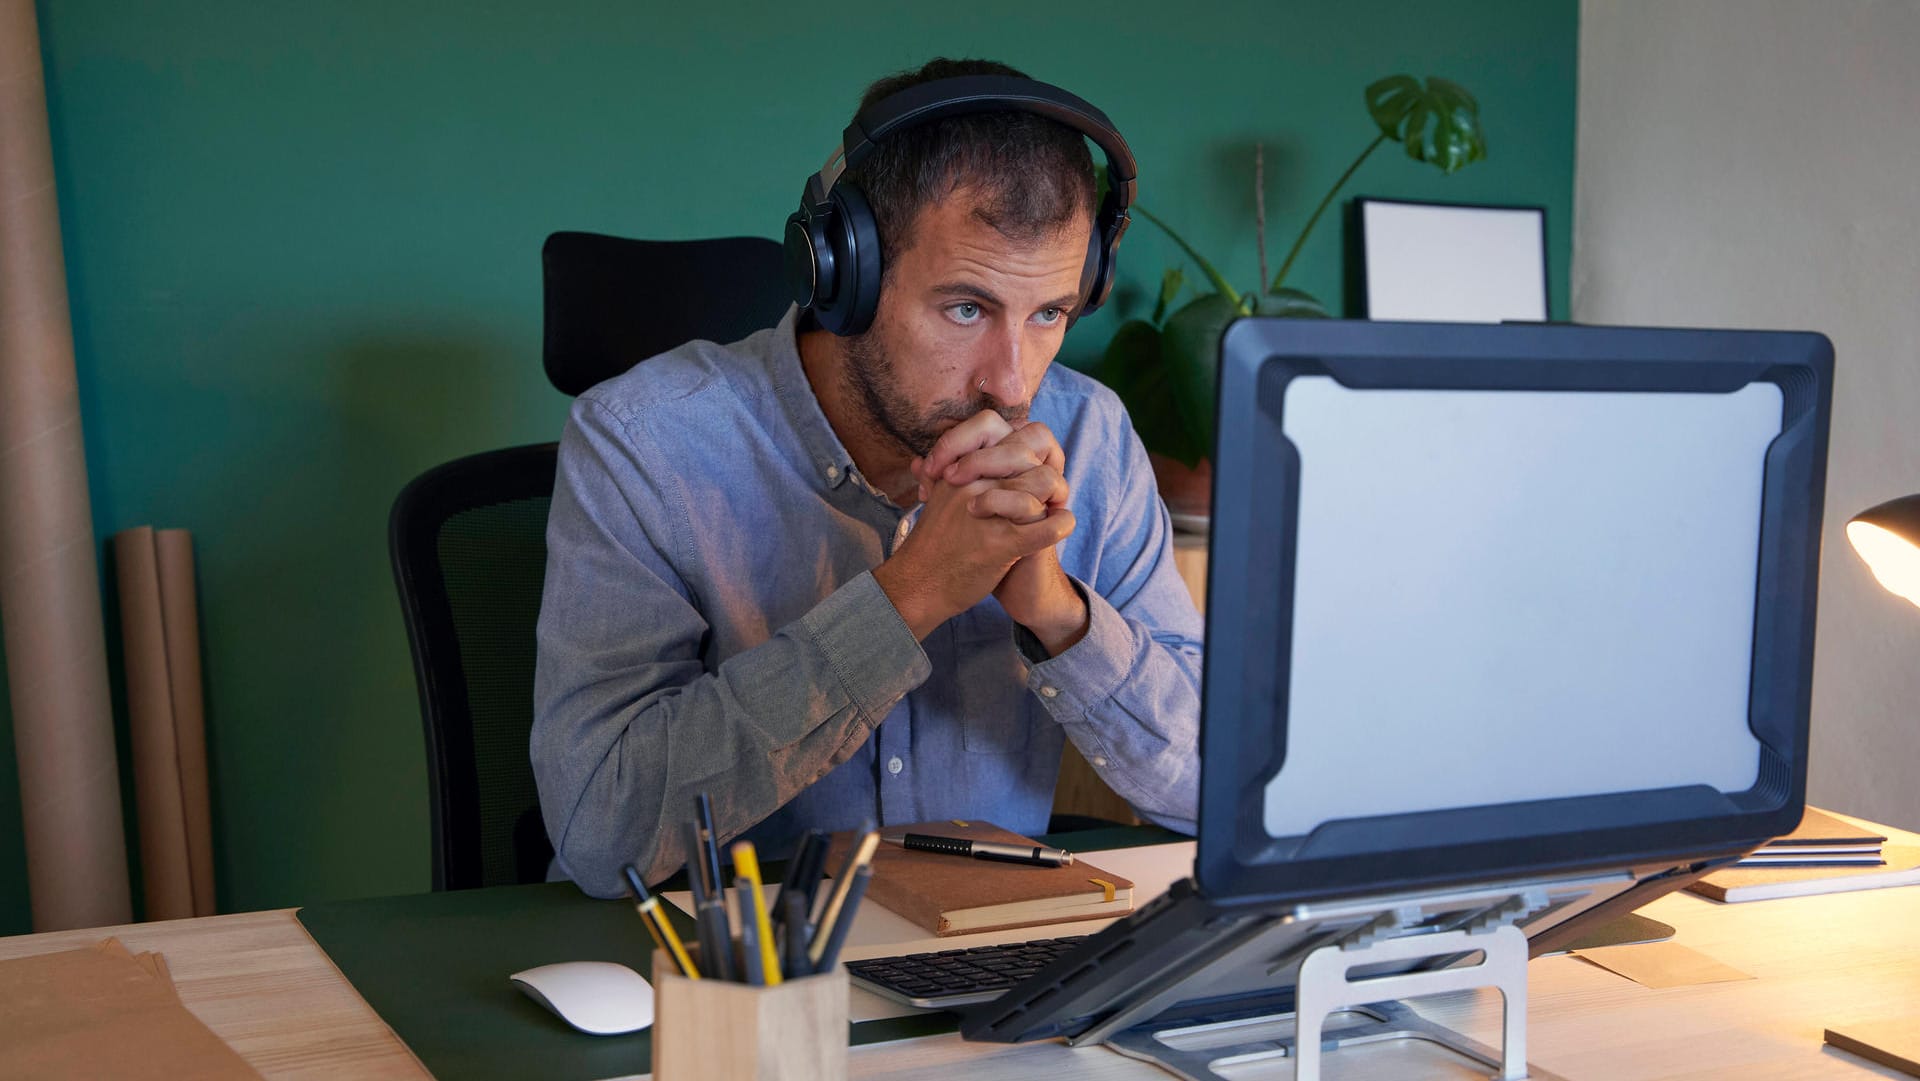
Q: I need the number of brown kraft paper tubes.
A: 3